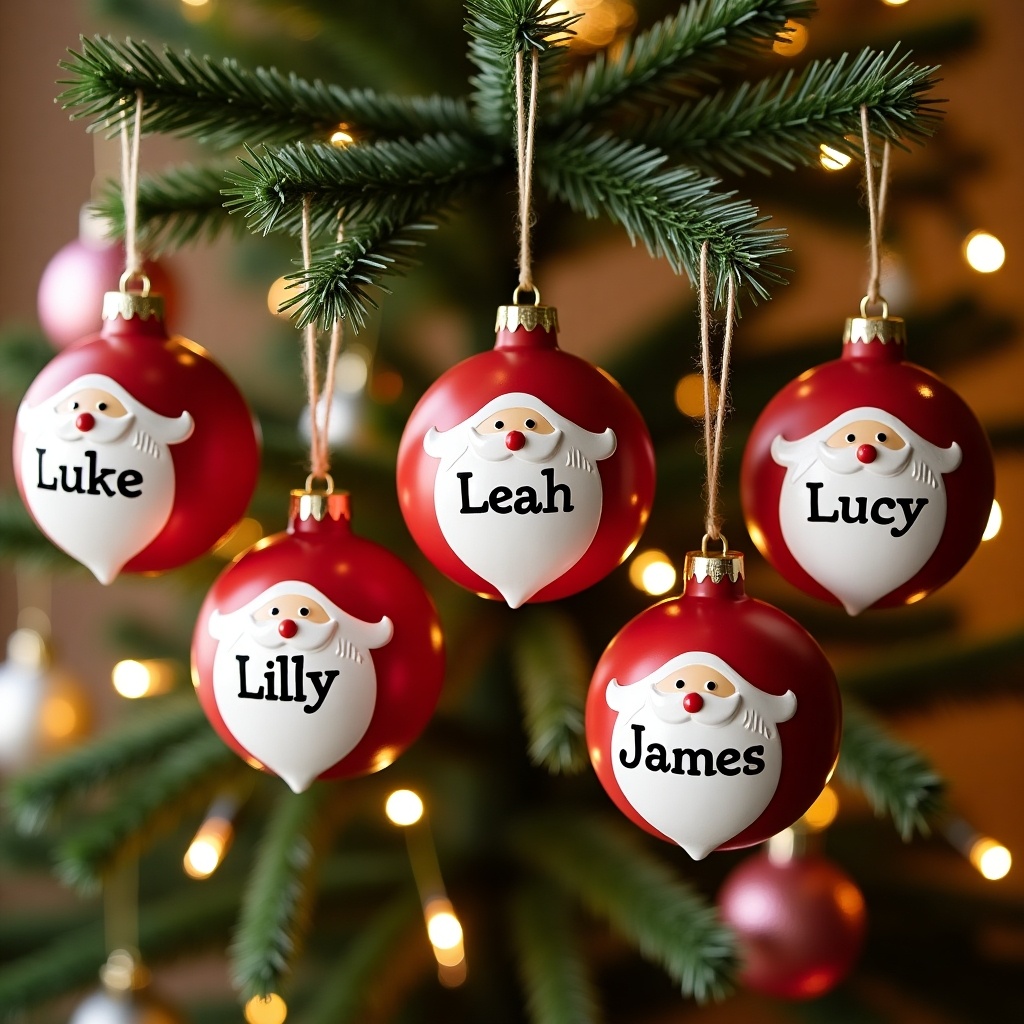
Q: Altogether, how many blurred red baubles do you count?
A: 1